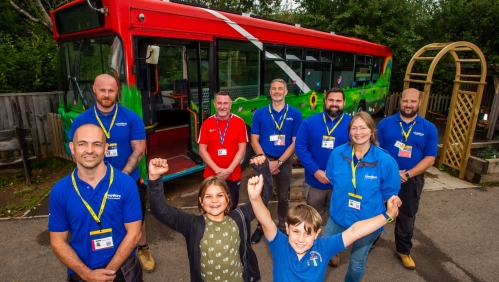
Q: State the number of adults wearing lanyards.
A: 7